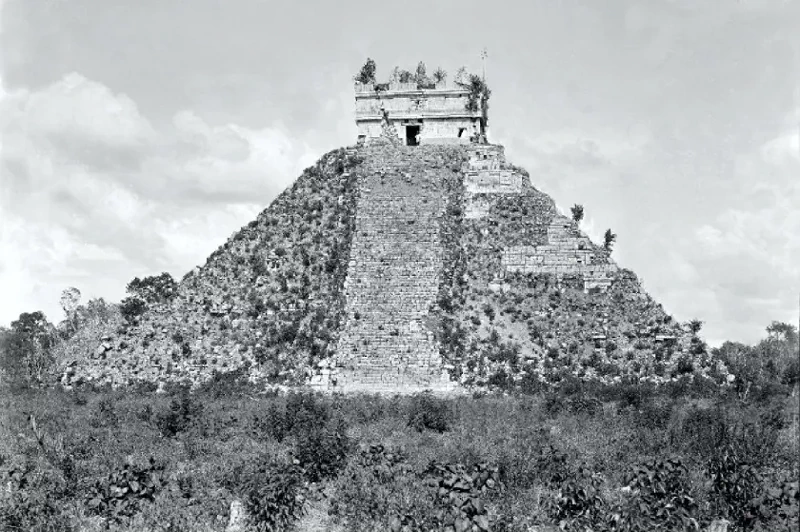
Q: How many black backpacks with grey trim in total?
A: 0